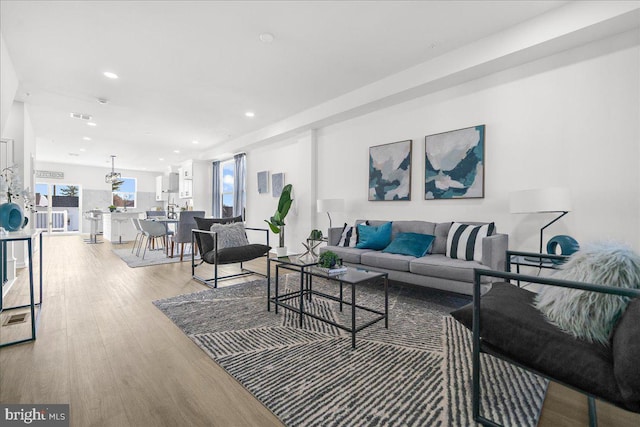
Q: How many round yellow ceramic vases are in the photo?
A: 0